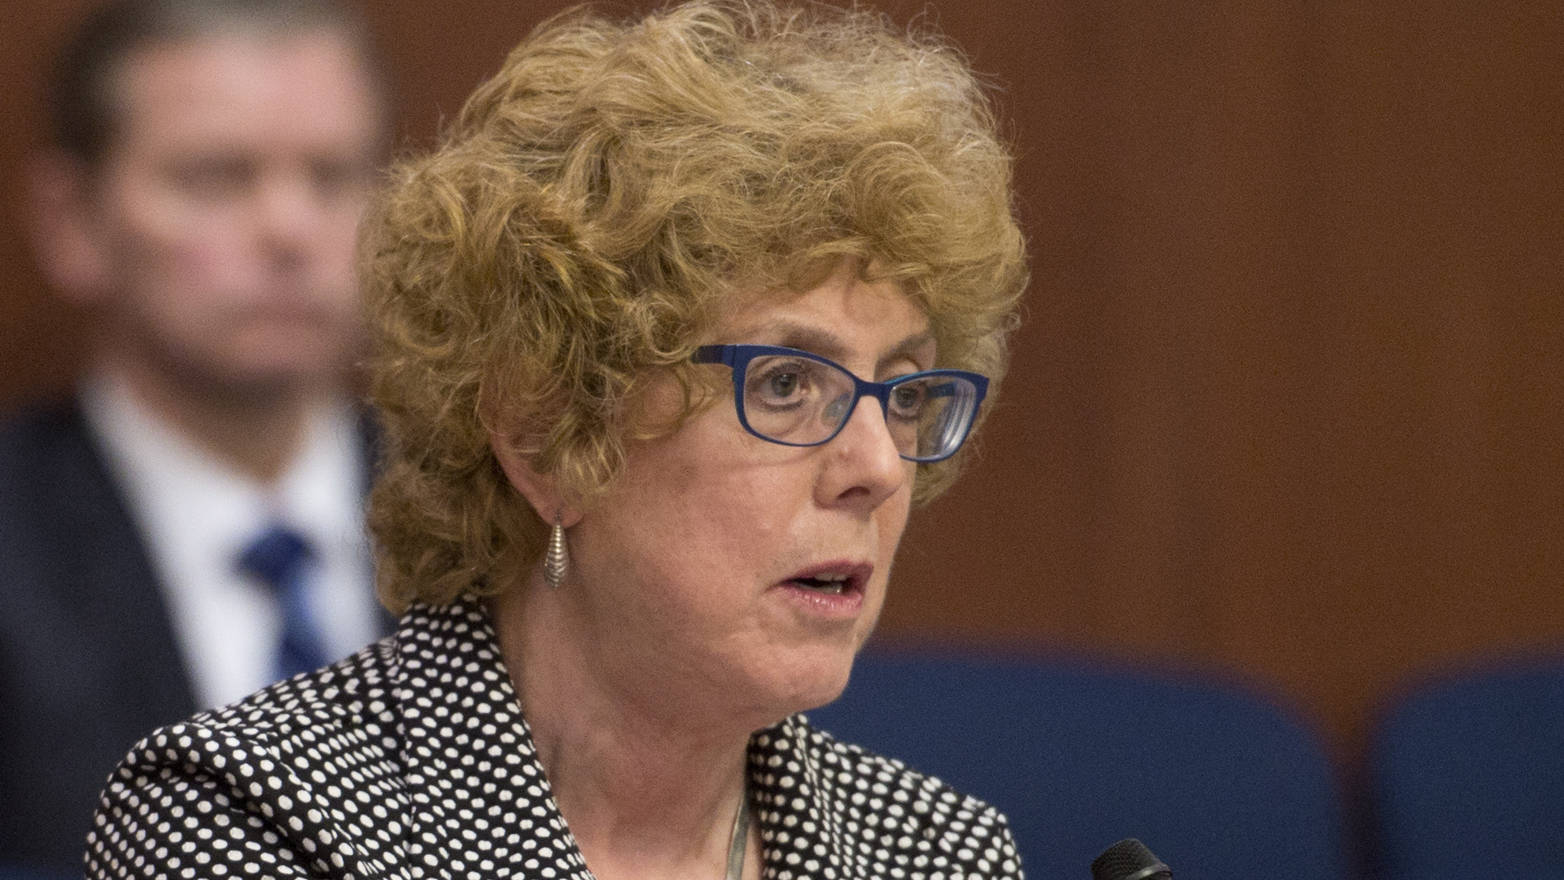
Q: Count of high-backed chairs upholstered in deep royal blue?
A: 2